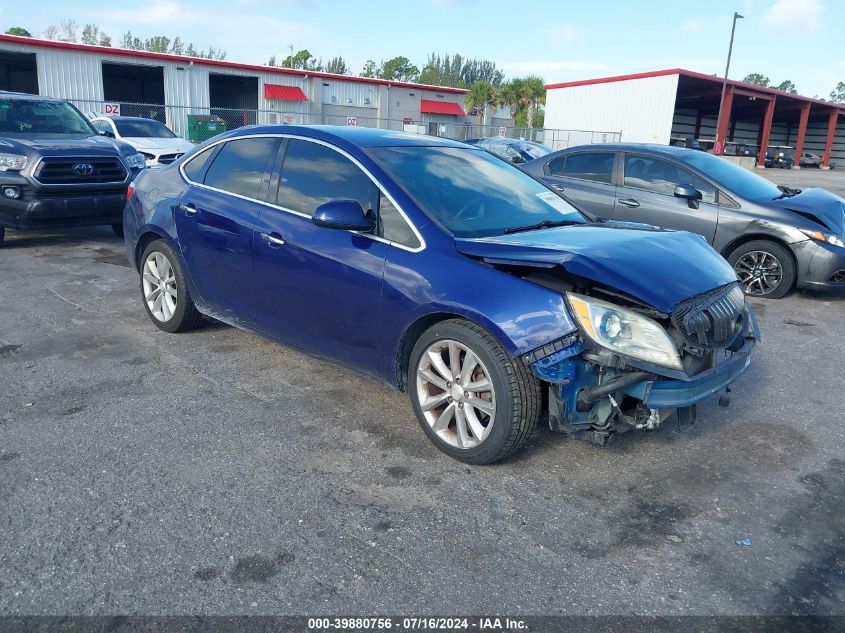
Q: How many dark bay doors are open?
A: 3